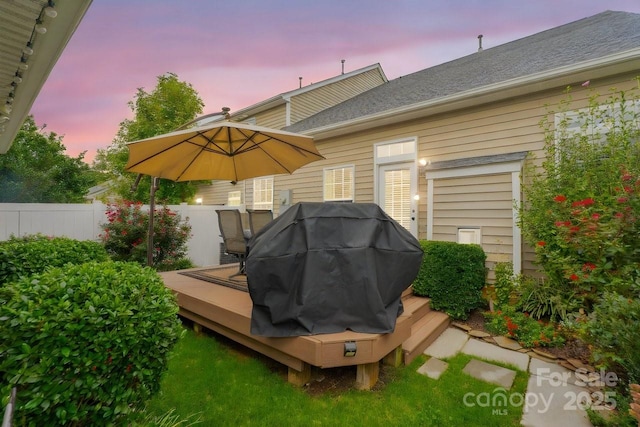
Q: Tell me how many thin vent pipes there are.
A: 3